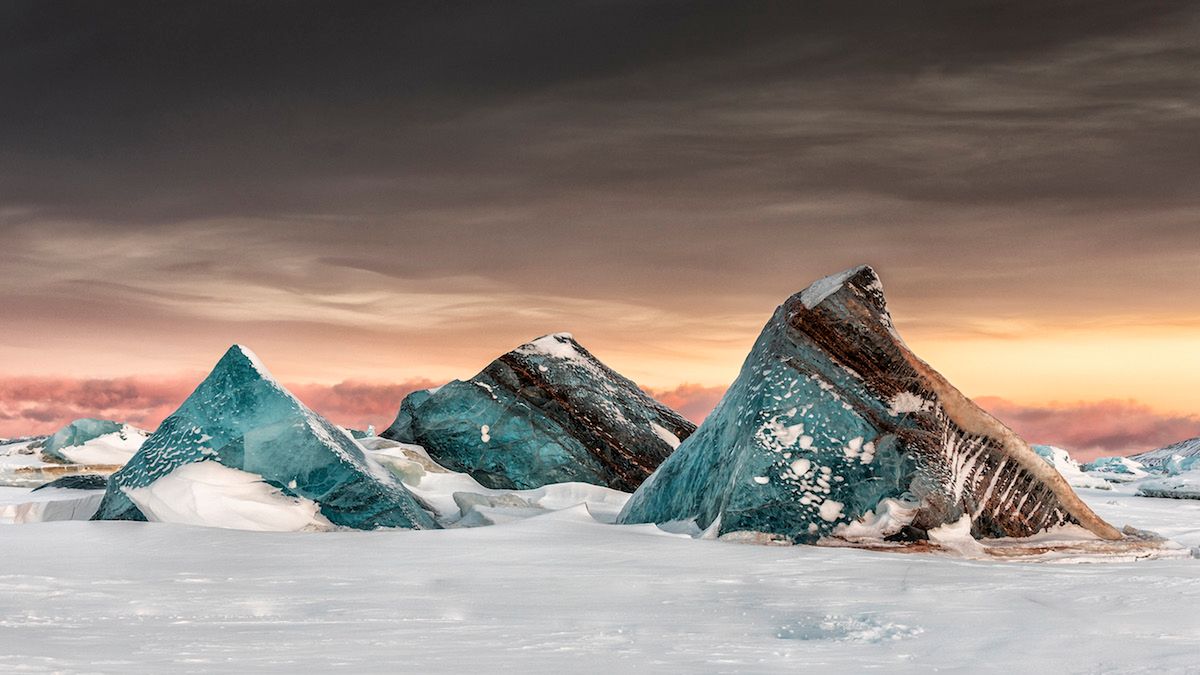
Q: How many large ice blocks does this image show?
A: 3